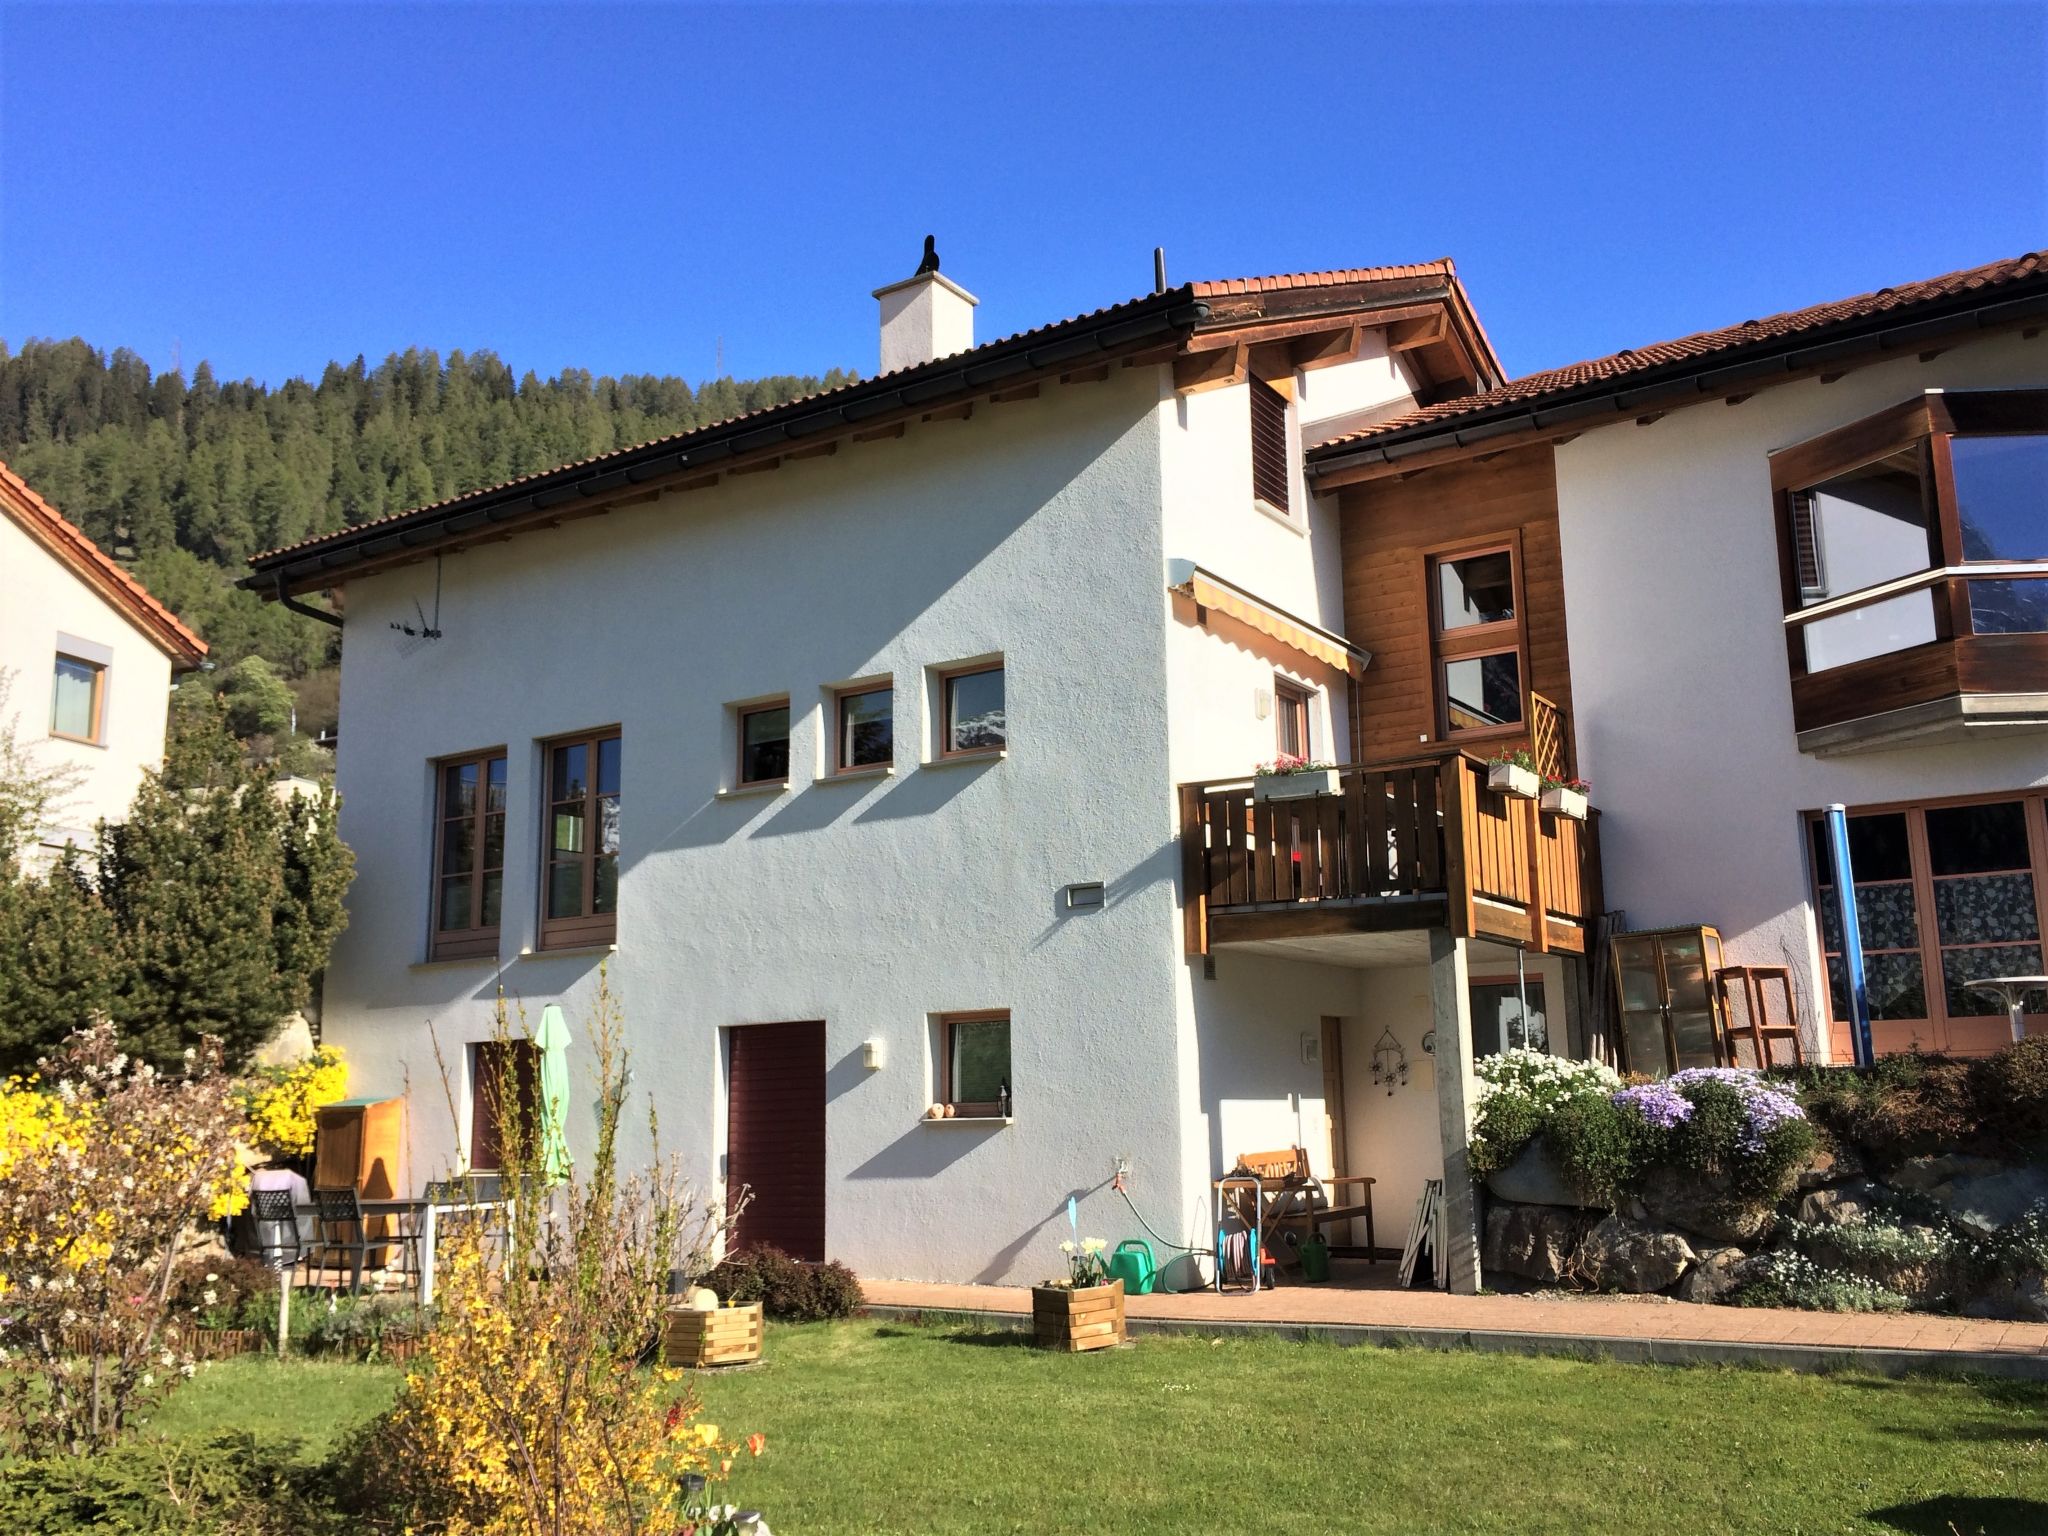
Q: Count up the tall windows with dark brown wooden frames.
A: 2